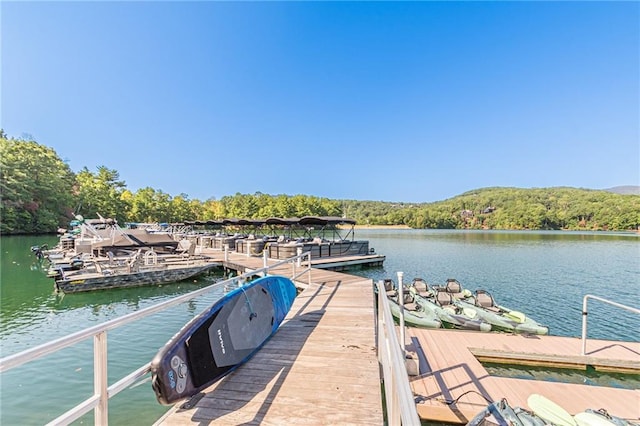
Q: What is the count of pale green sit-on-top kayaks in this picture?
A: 3